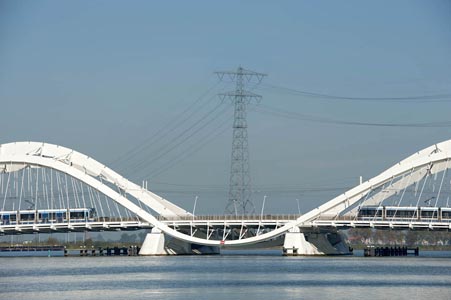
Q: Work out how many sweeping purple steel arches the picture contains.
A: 0